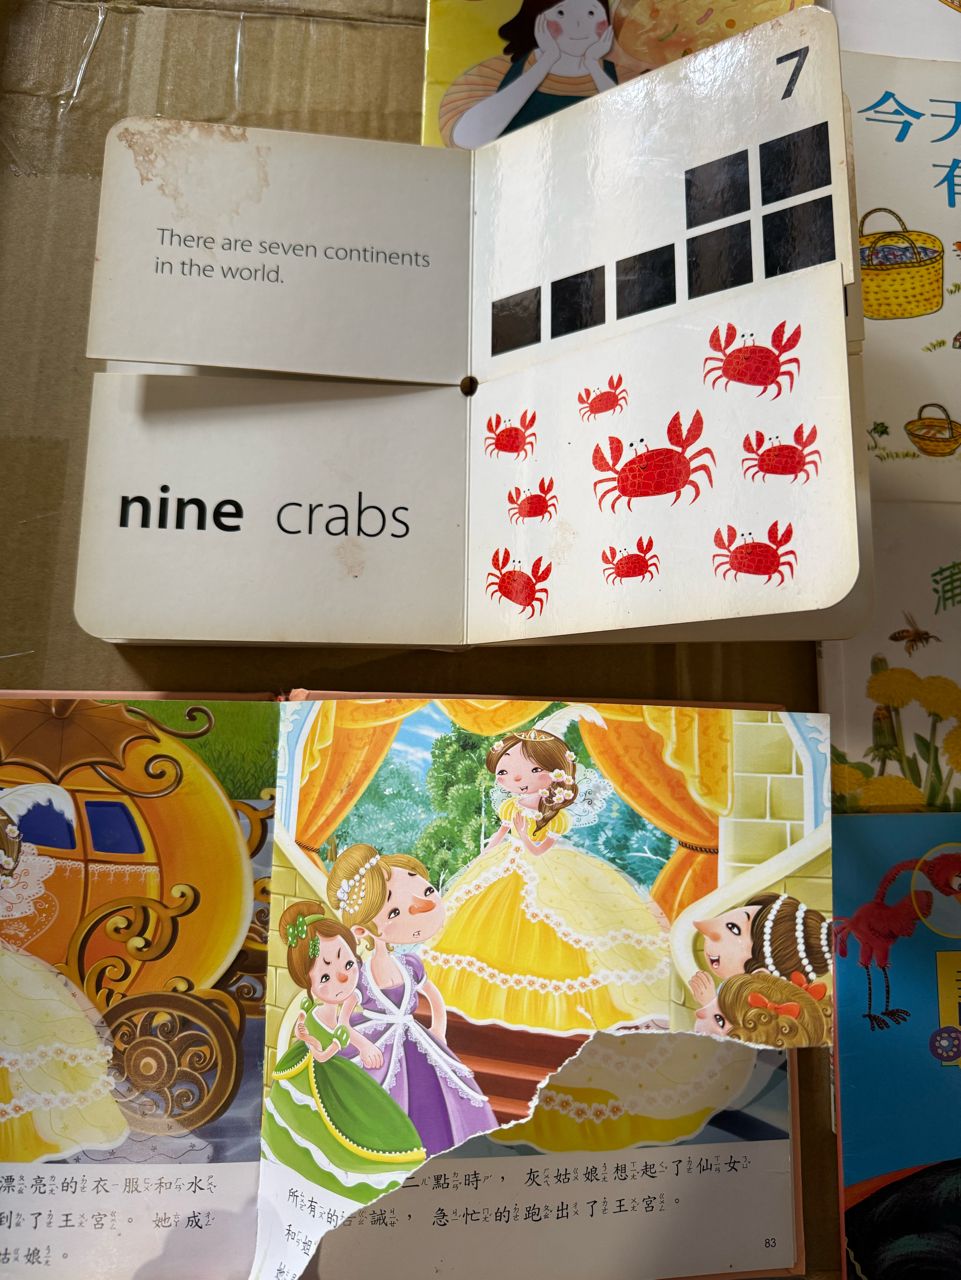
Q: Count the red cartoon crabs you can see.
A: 9